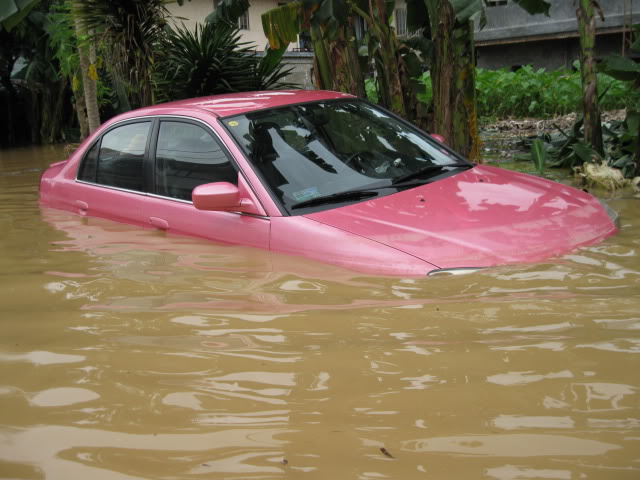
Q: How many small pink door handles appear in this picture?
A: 2